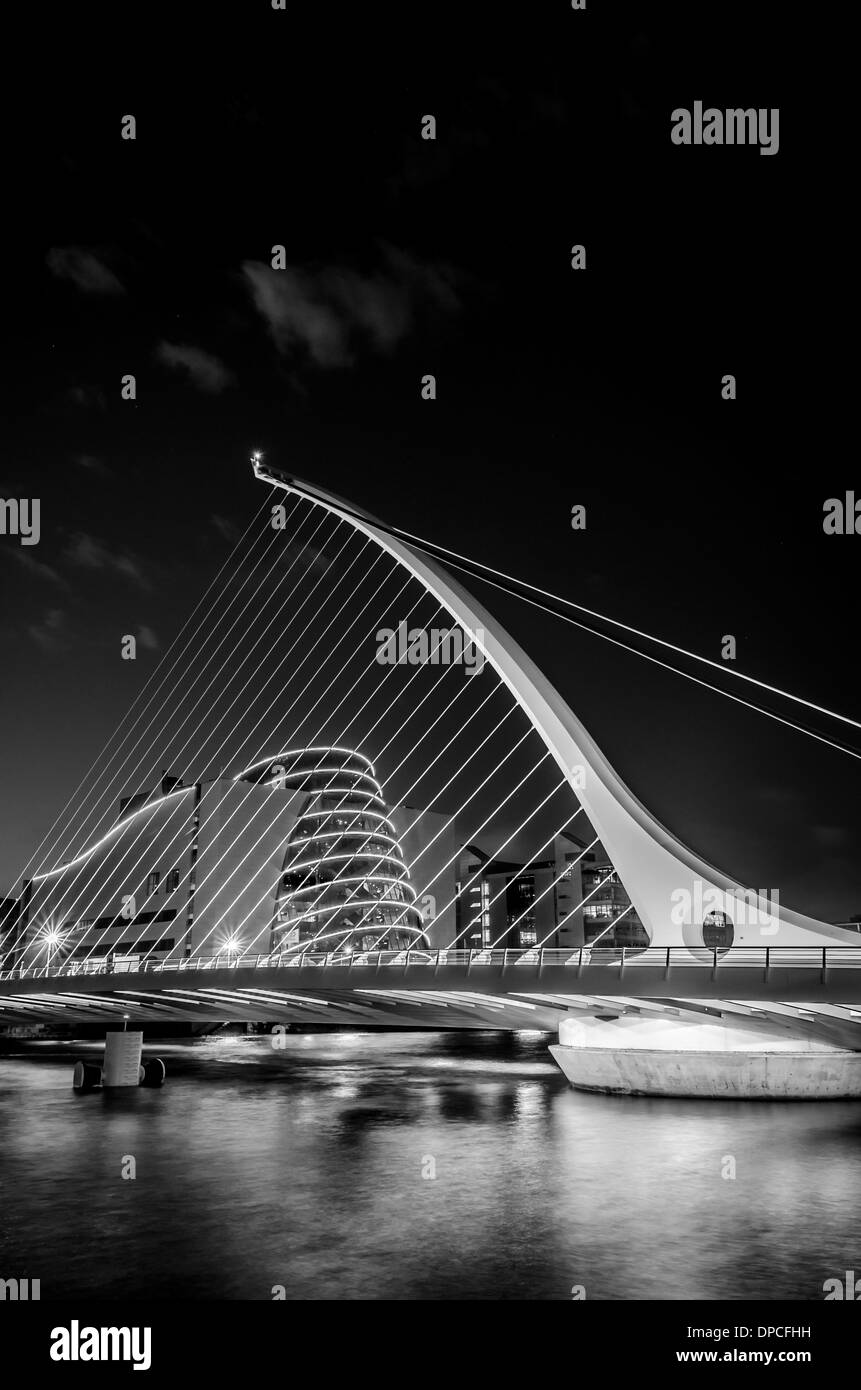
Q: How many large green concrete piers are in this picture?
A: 0